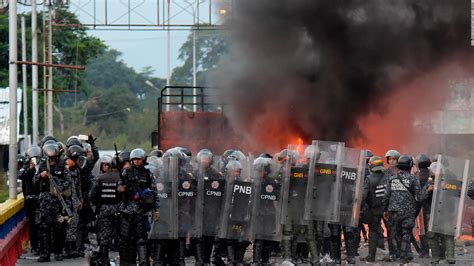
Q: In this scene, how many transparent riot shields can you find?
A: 9